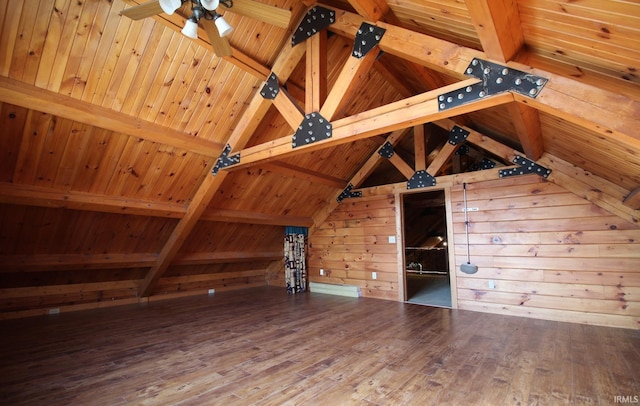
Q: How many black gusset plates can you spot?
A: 13